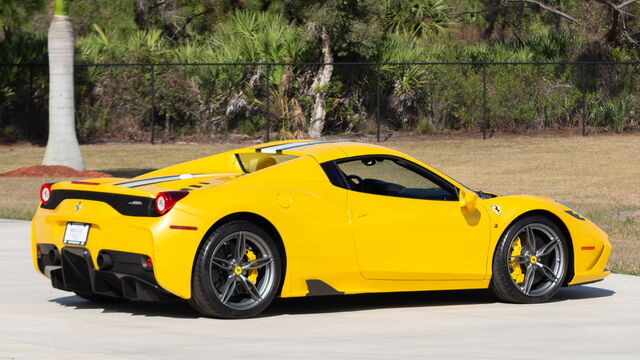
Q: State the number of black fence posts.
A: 6